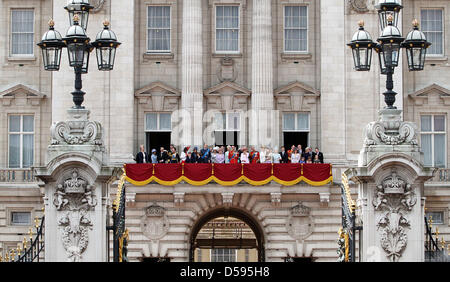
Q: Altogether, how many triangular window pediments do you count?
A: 5